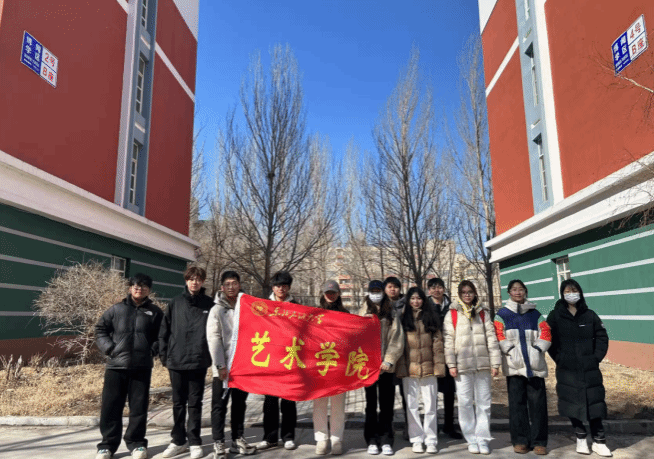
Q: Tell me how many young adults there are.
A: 12